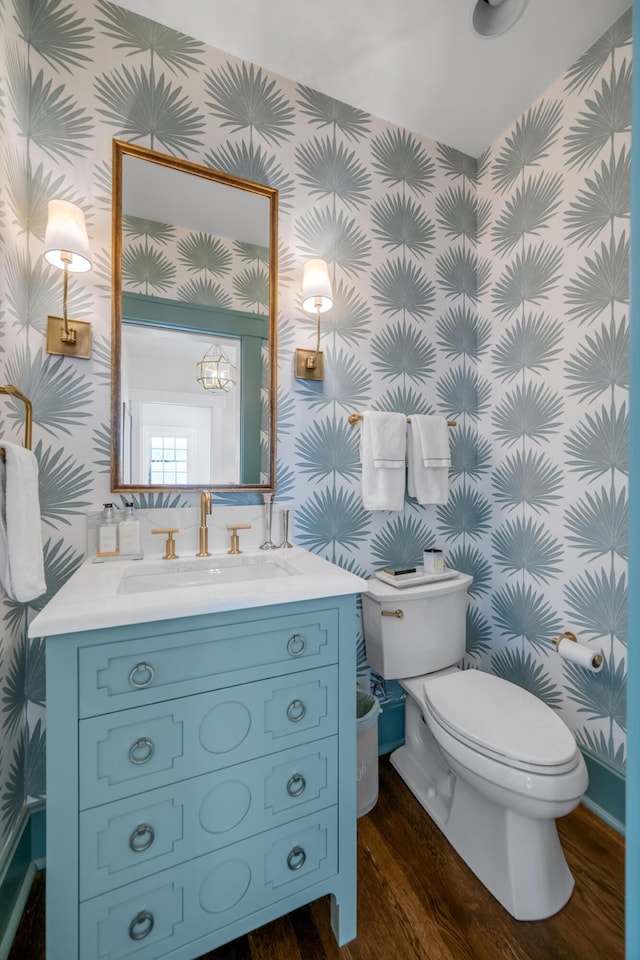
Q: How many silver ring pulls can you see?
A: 8